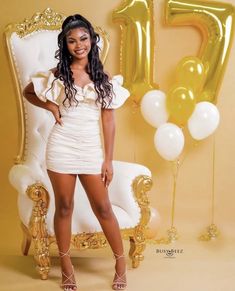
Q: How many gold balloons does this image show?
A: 4